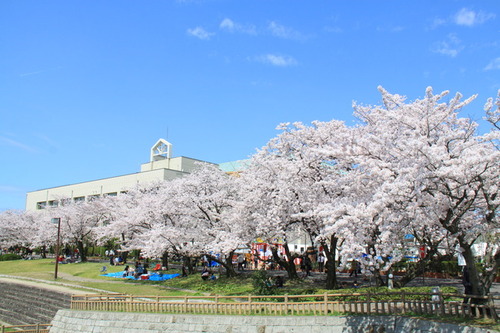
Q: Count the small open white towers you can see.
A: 1